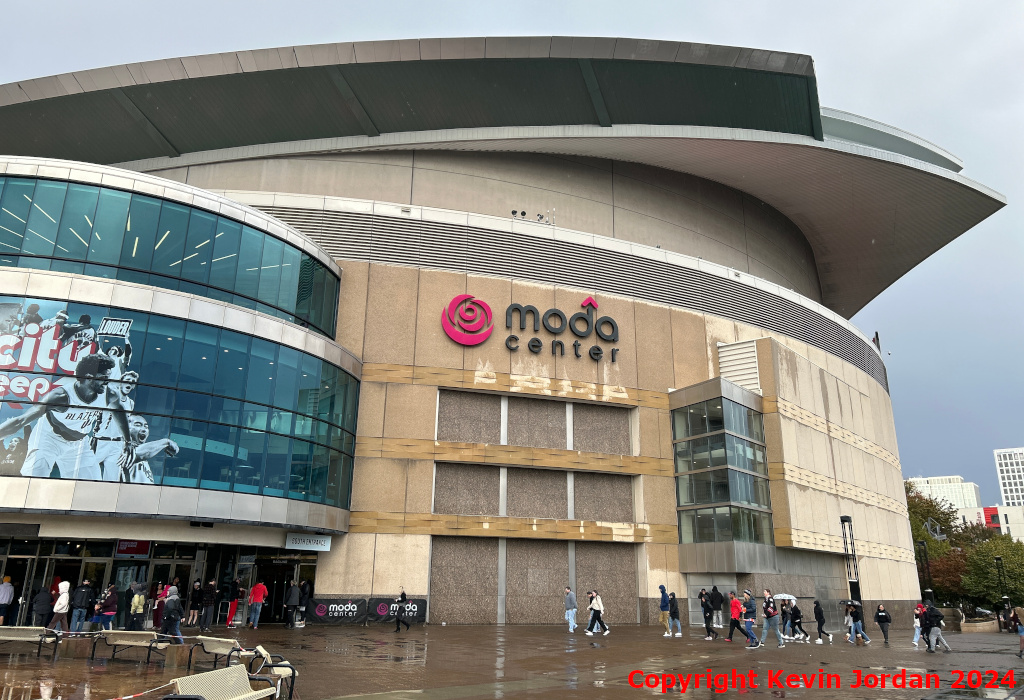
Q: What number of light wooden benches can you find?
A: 5